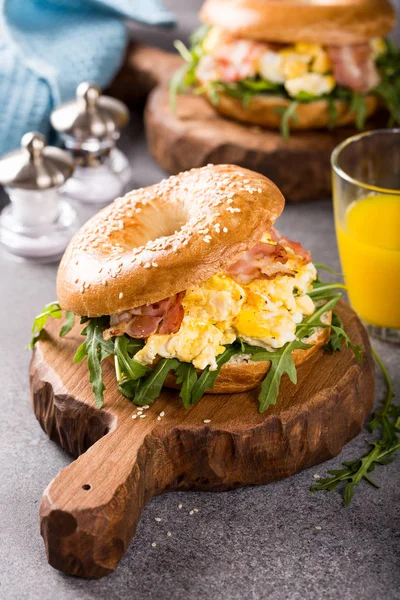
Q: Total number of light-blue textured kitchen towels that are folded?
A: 1